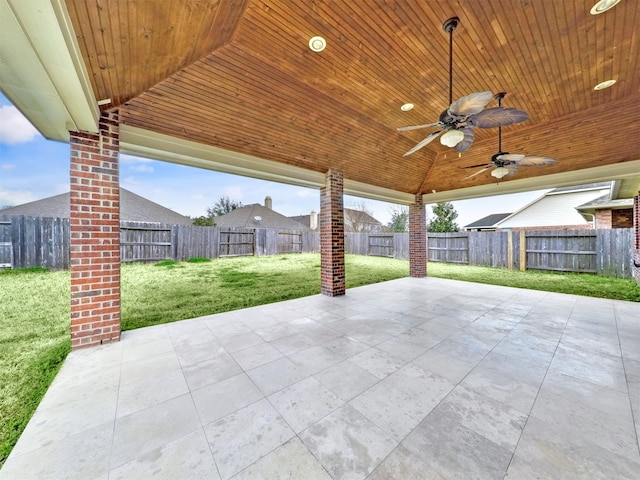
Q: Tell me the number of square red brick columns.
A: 3